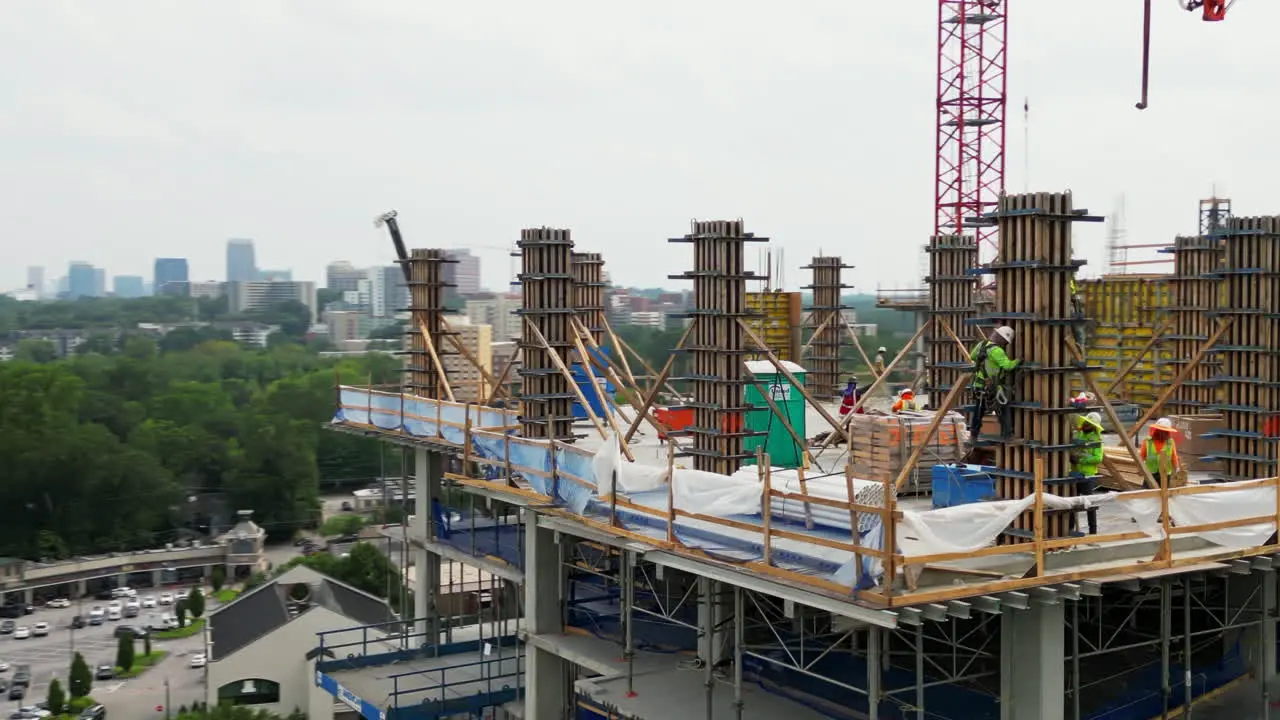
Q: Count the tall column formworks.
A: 9